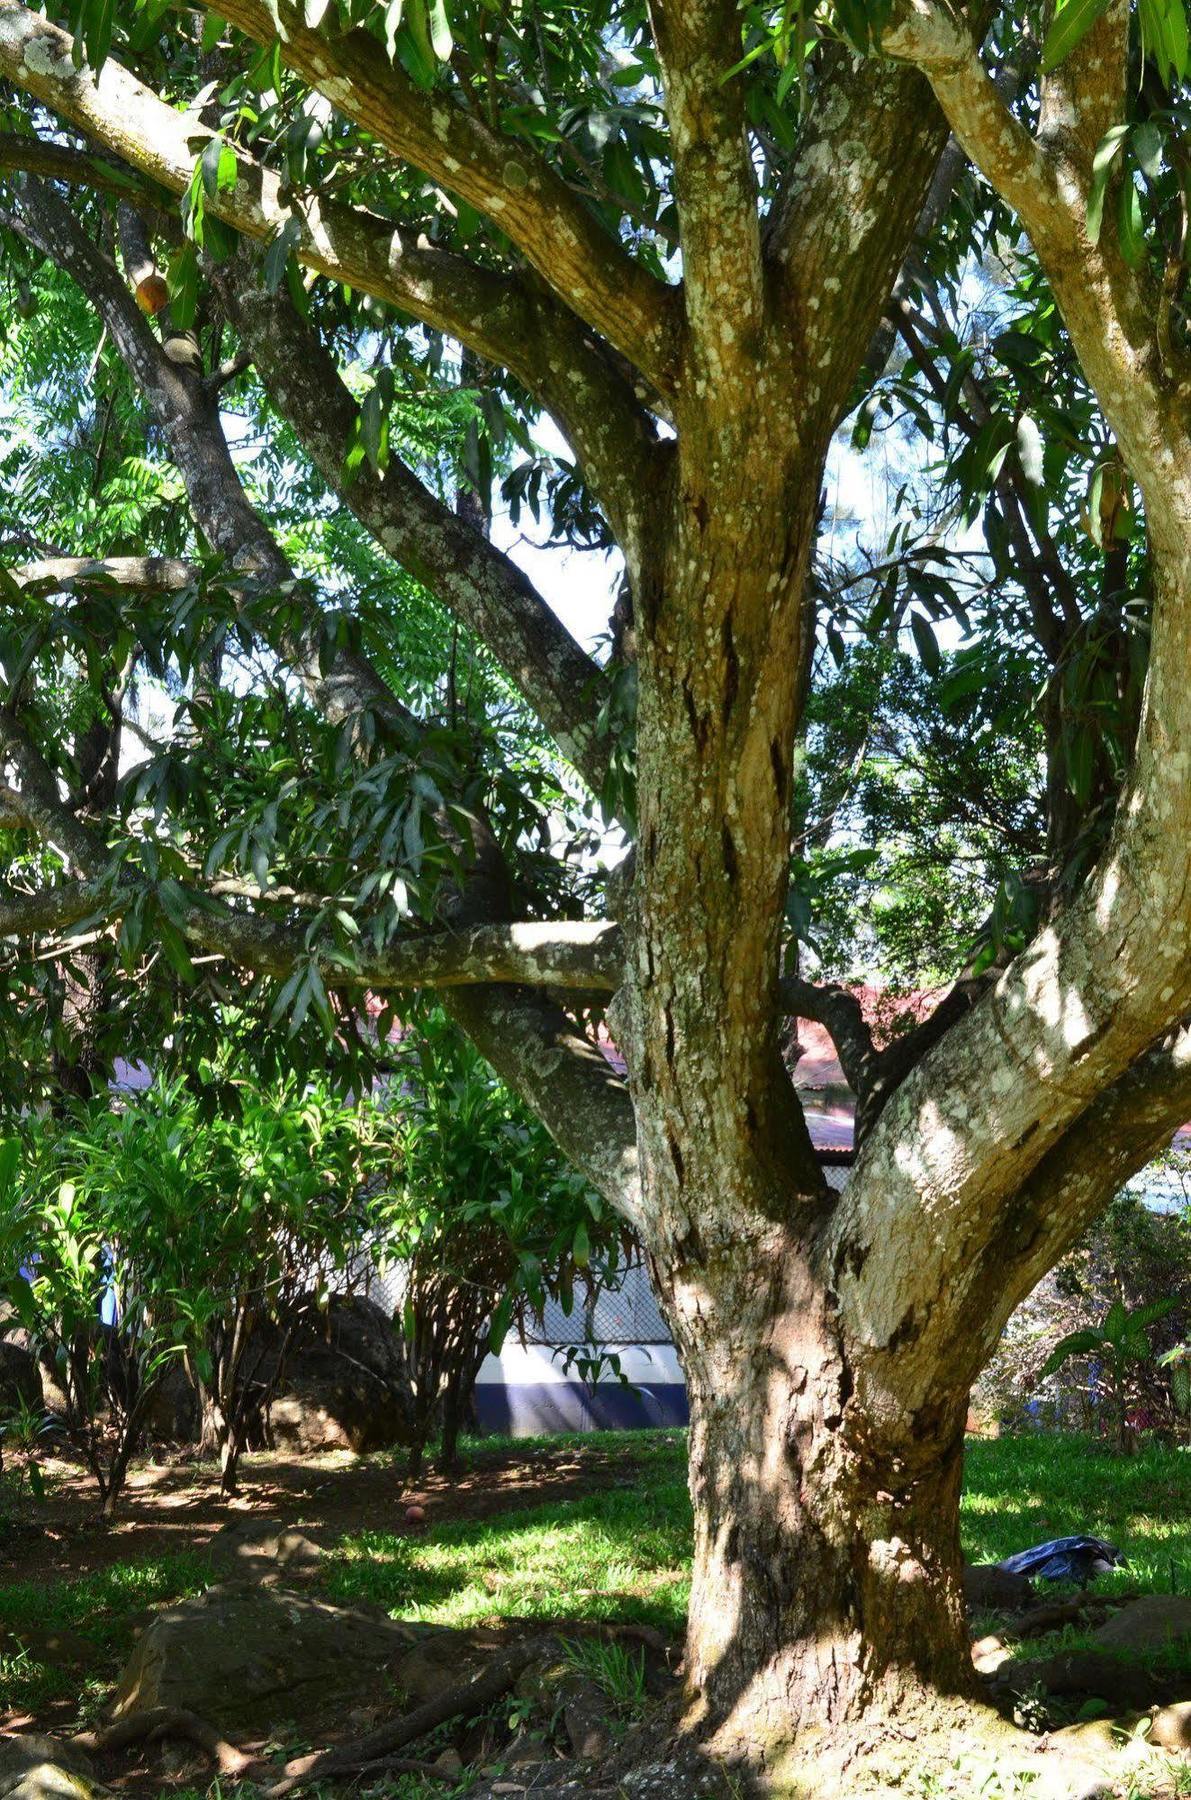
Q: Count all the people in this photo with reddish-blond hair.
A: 0